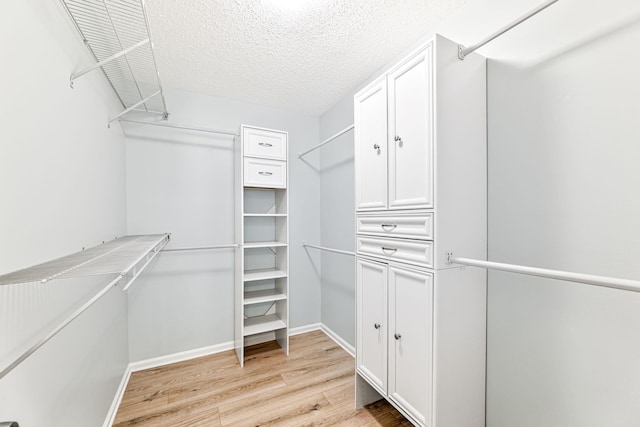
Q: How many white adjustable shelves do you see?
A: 5